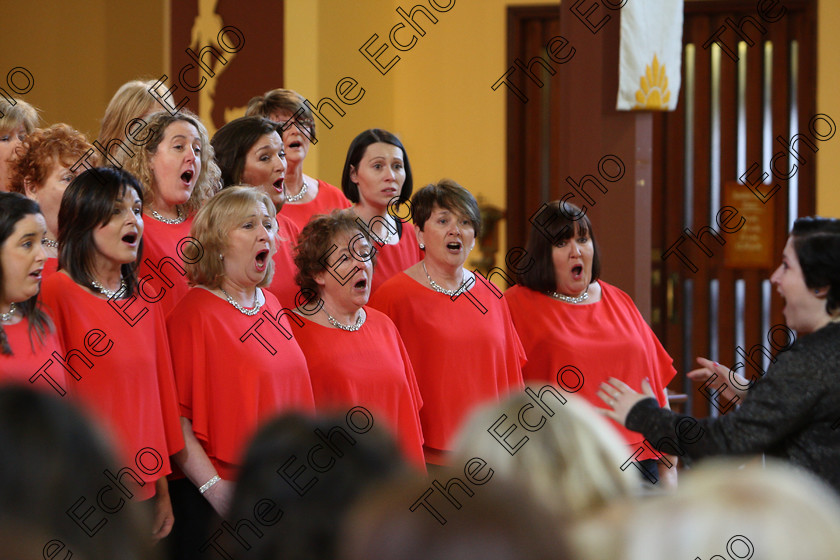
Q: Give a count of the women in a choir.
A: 13